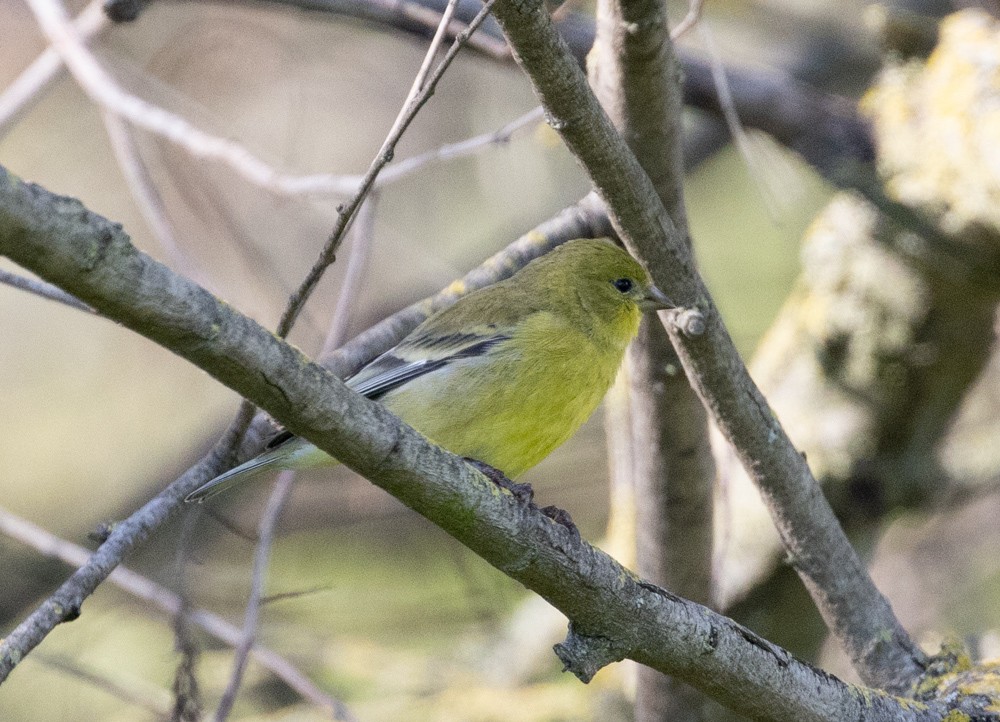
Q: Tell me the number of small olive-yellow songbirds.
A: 1